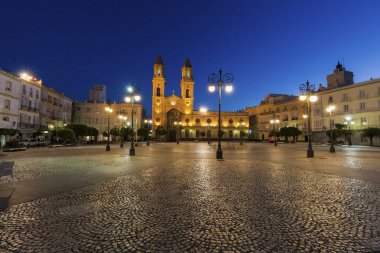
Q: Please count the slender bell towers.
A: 2